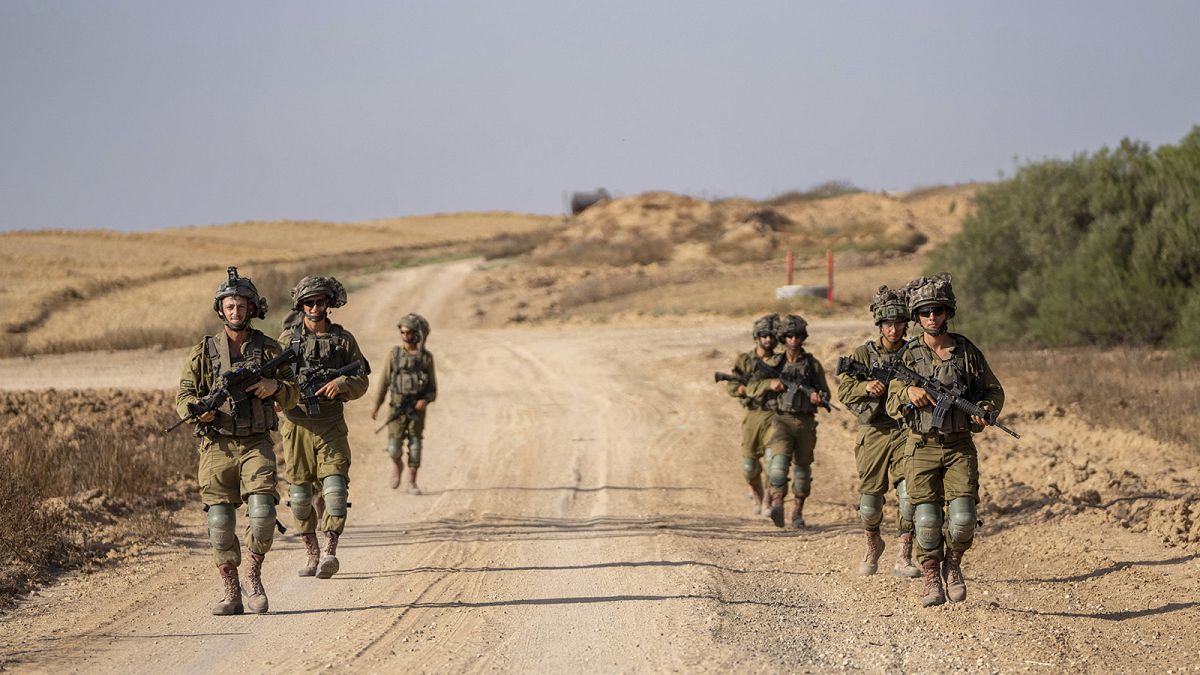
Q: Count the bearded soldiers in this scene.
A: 1